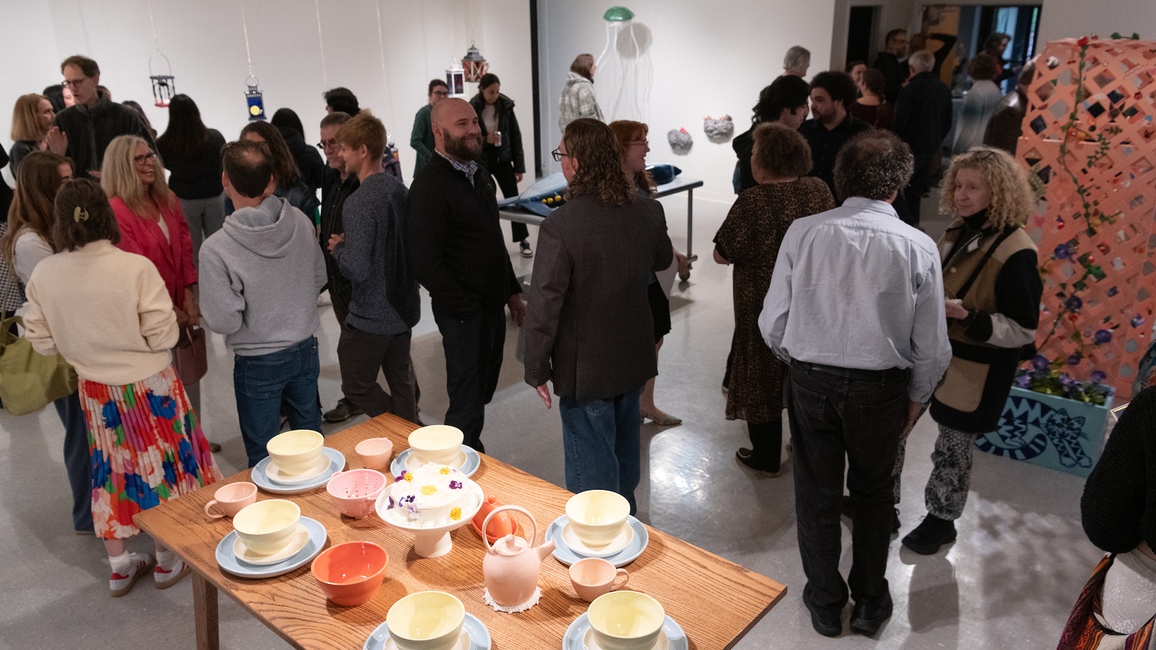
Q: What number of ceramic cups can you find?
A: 3